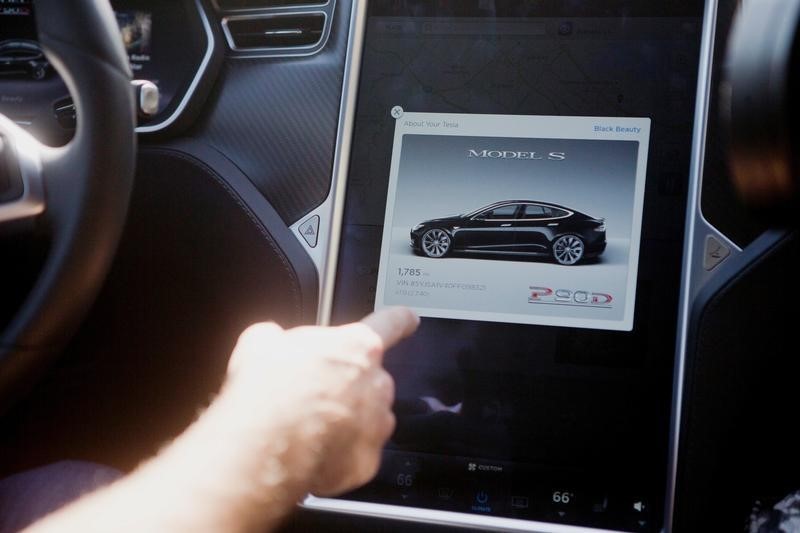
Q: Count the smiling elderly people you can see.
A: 0